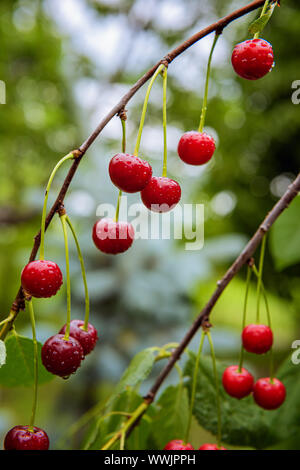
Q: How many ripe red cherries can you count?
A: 14